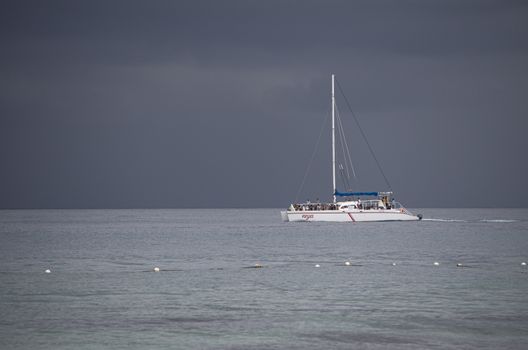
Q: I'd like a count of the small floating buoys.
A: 9